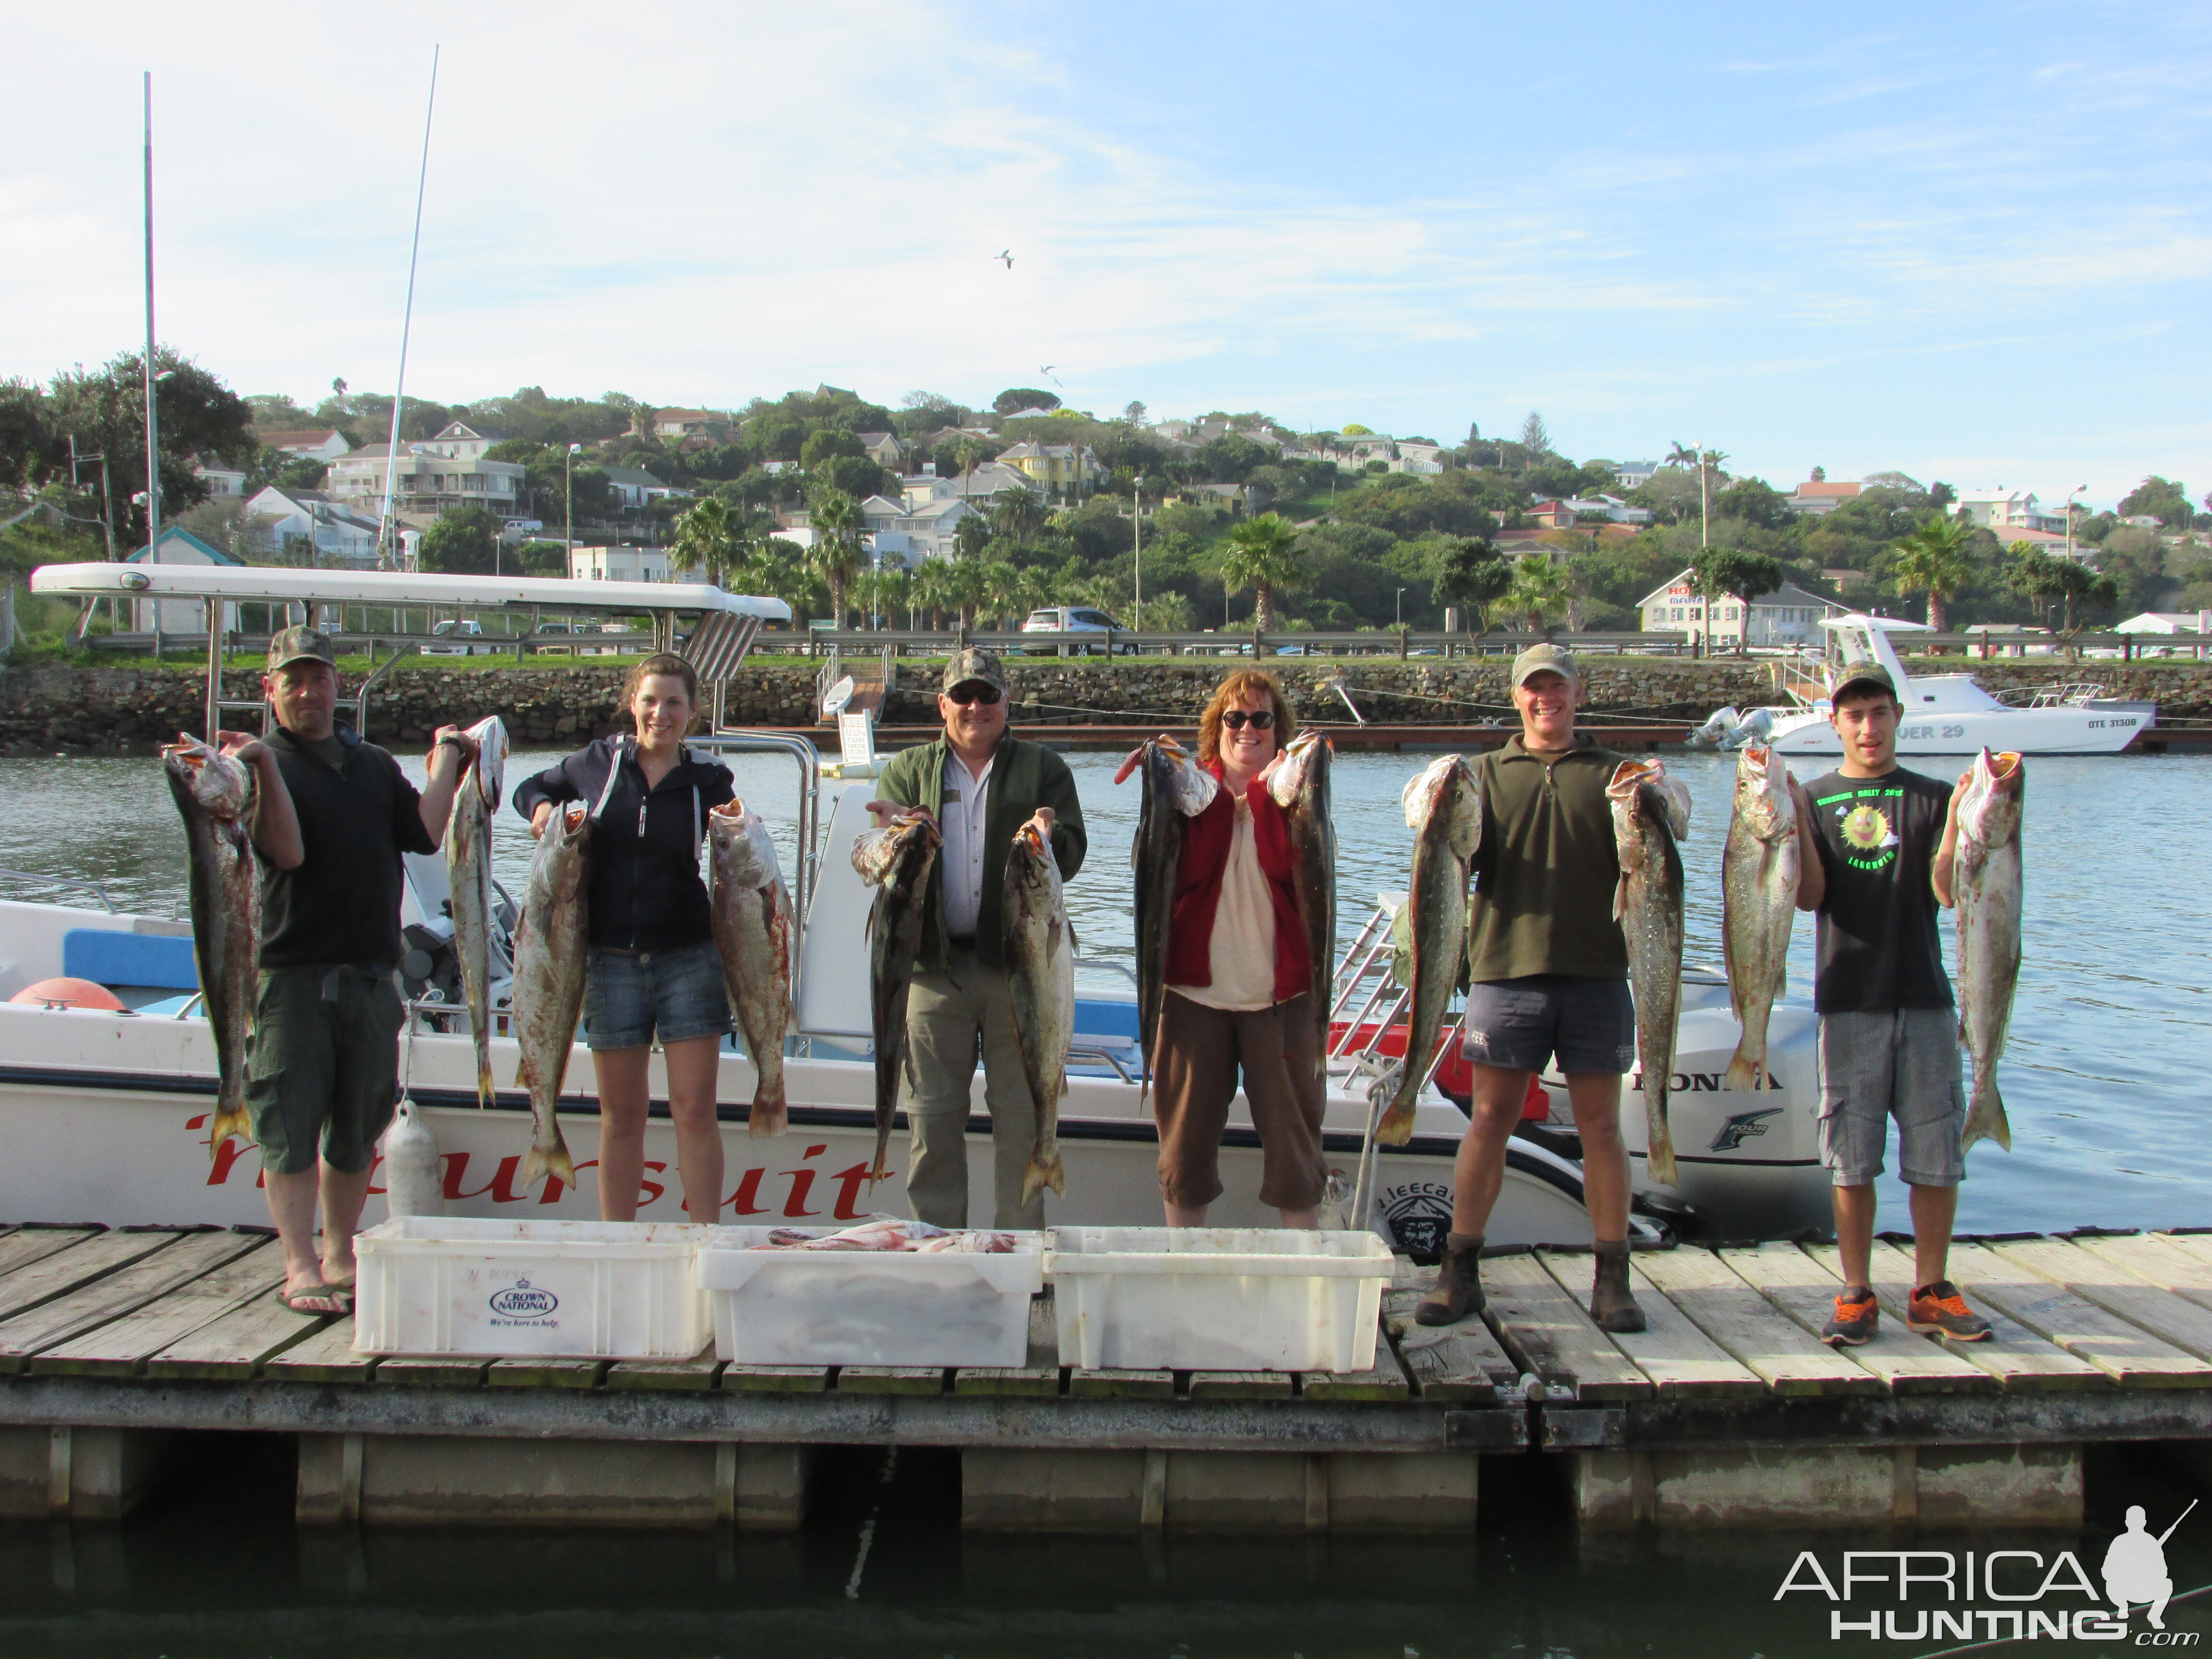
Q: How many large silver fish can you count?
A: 12